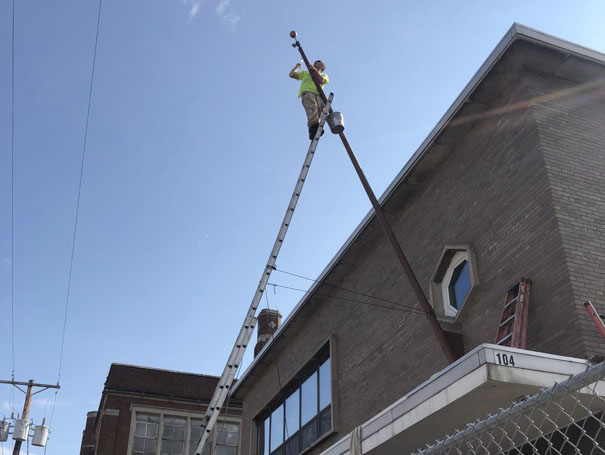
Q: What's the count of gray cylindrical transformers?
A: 3